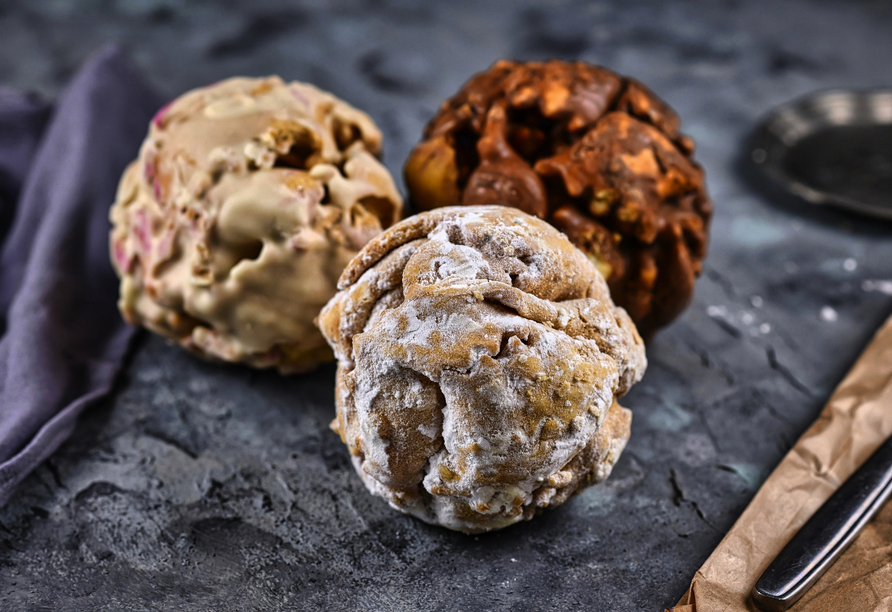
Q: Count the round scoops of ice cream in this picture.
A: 0